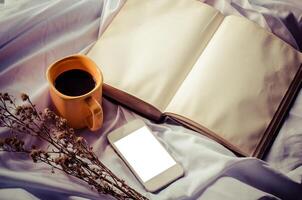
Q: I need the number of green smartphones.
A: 0